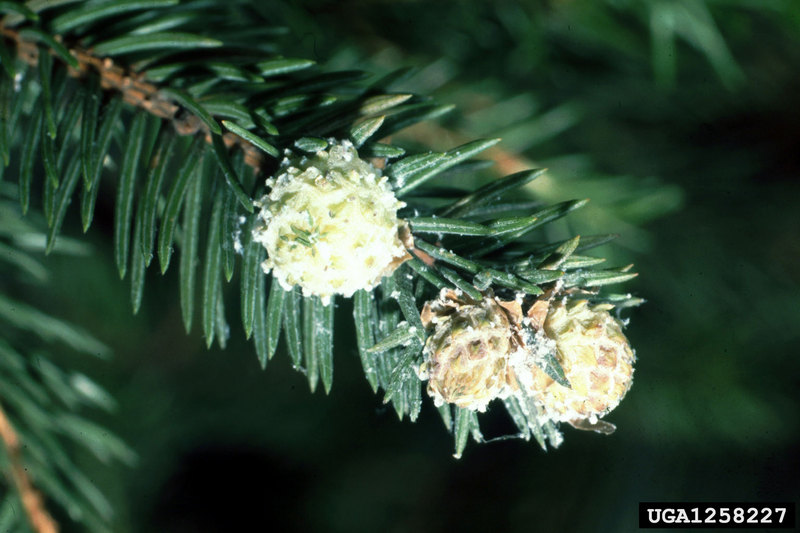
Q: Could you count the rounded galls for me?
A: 3